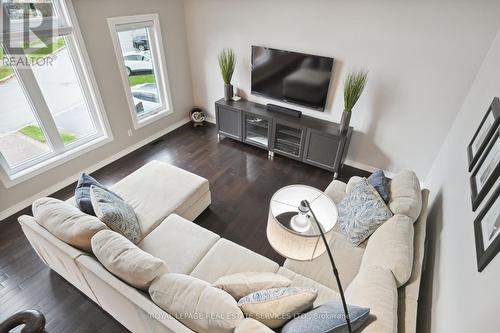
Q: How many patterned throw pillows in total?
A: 3